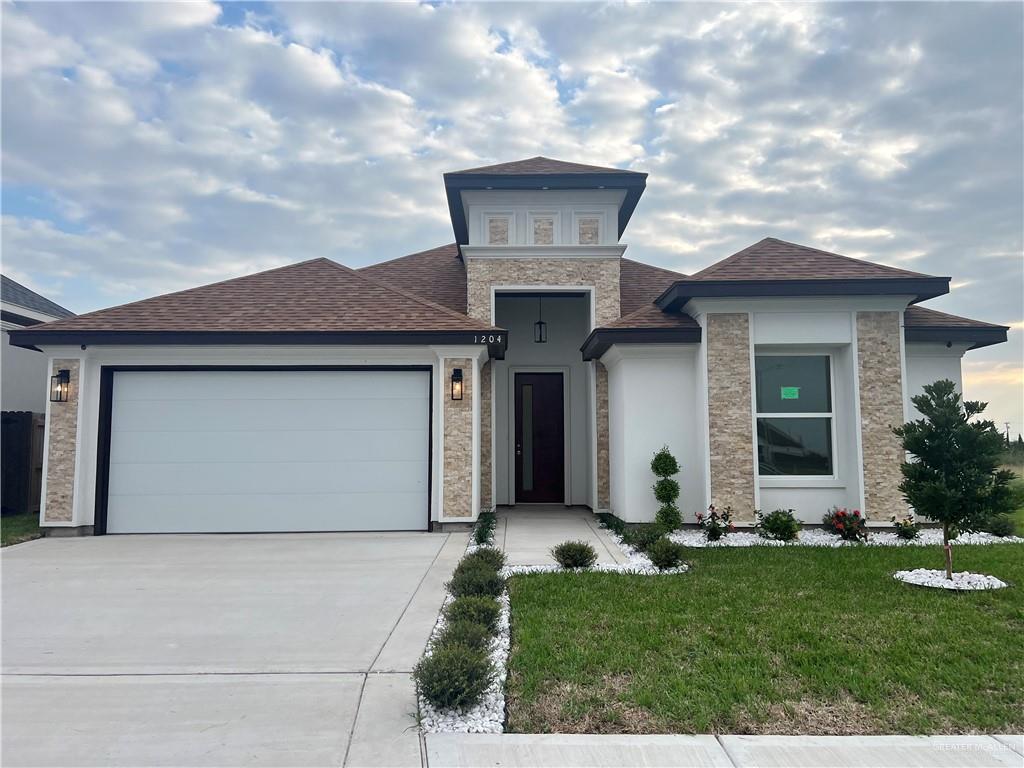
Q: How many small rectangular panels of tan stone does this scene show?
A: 3